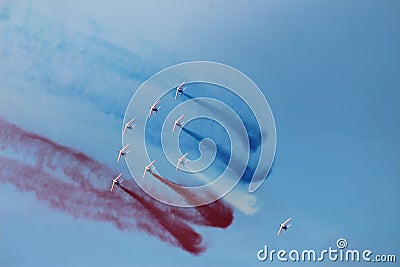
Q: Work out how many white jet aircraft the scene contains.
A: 9